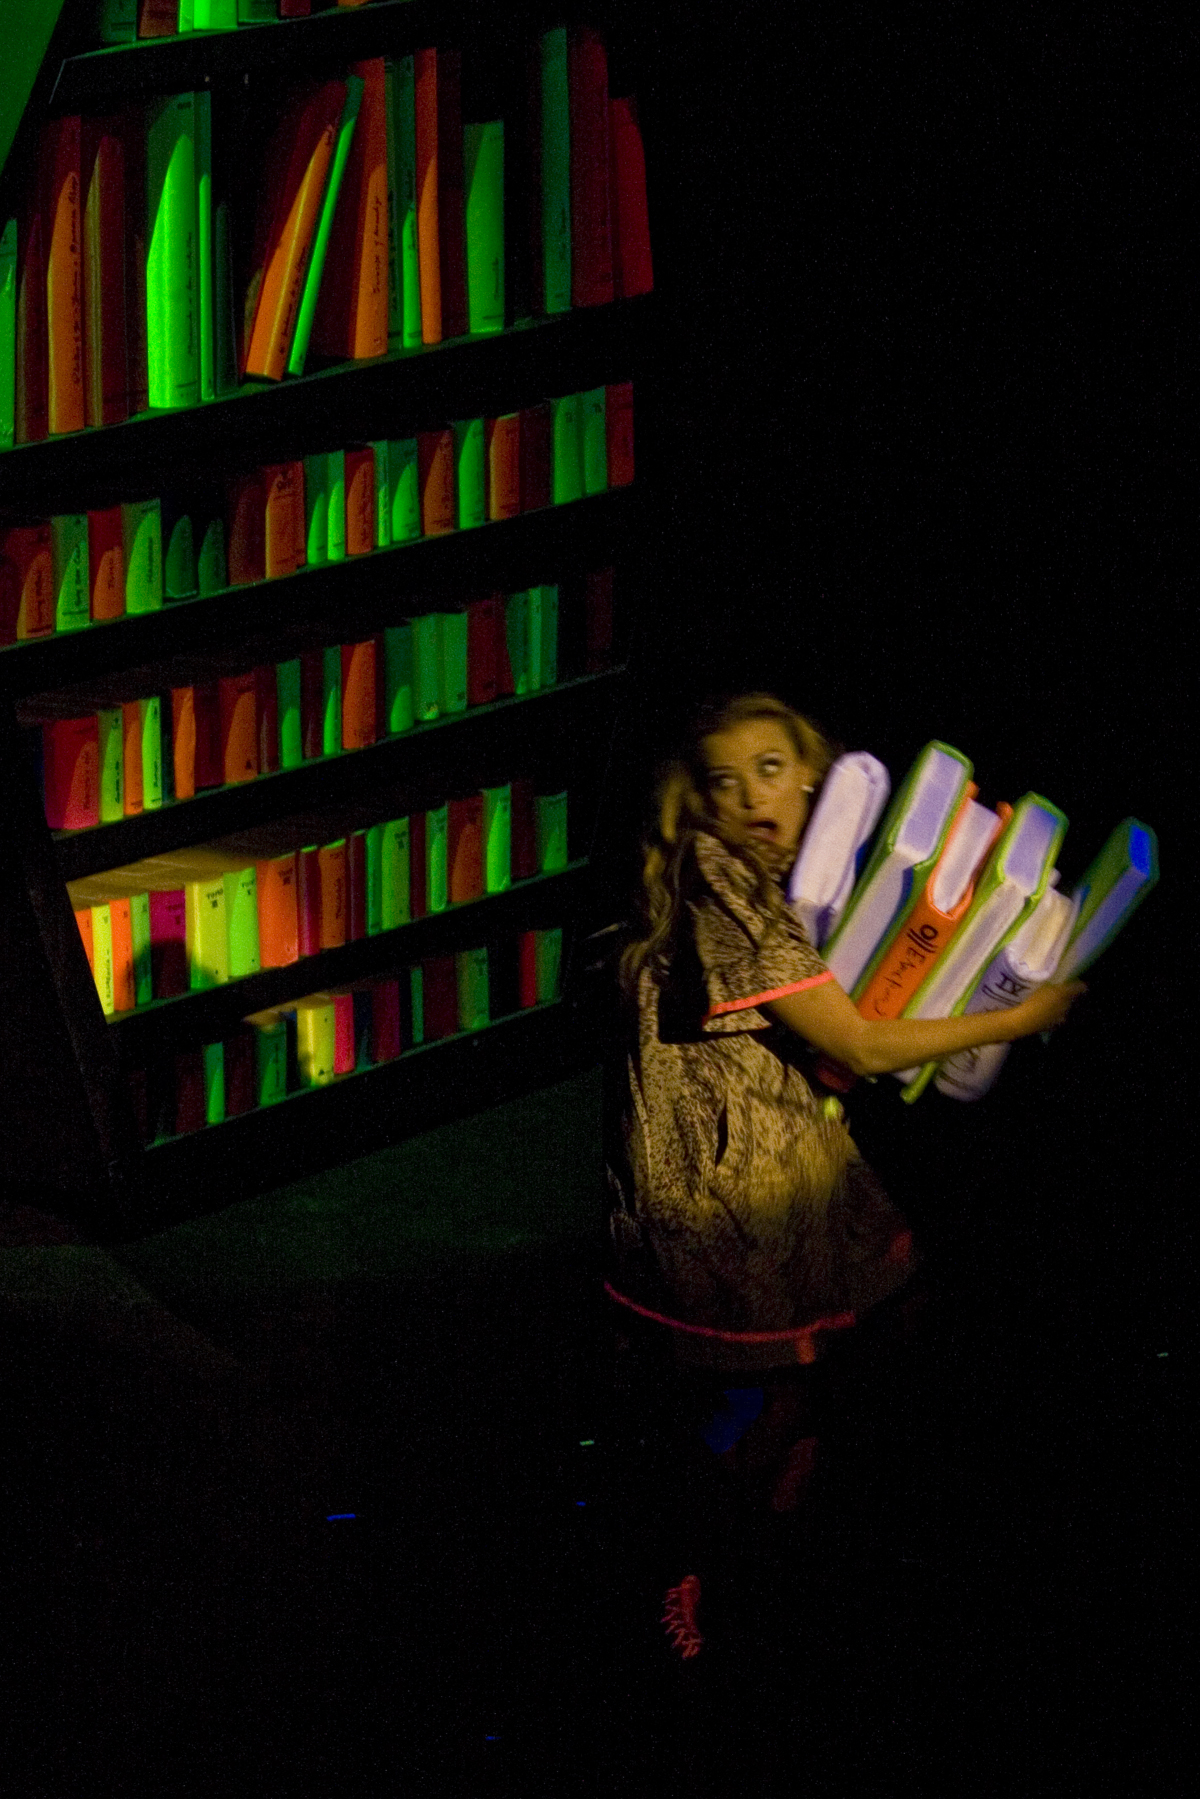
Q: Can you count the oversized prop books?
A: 6